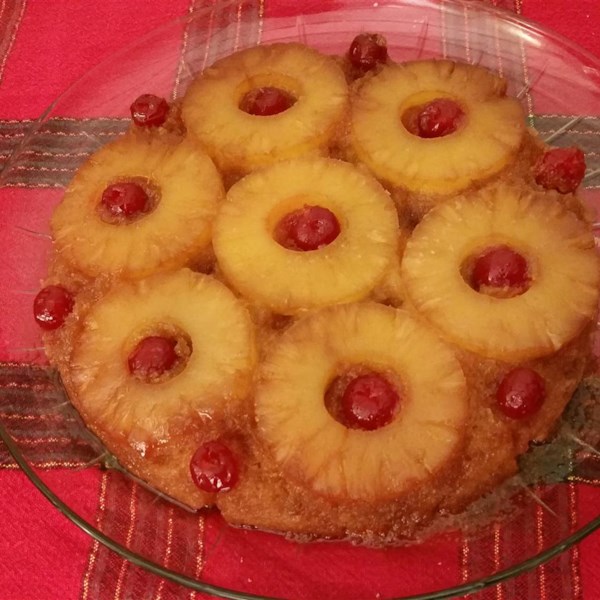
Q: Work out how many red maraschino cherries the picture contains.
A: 13